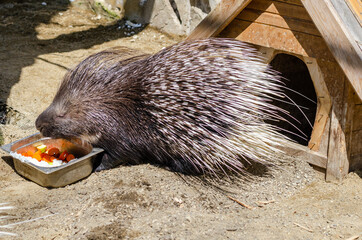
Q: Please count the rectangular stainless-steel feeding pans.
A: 1